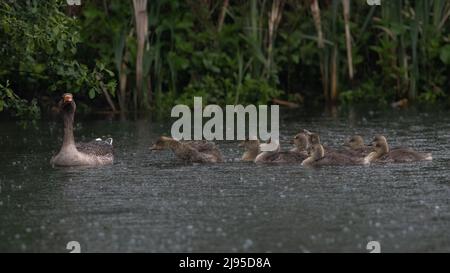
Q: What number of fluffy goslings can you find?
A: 8